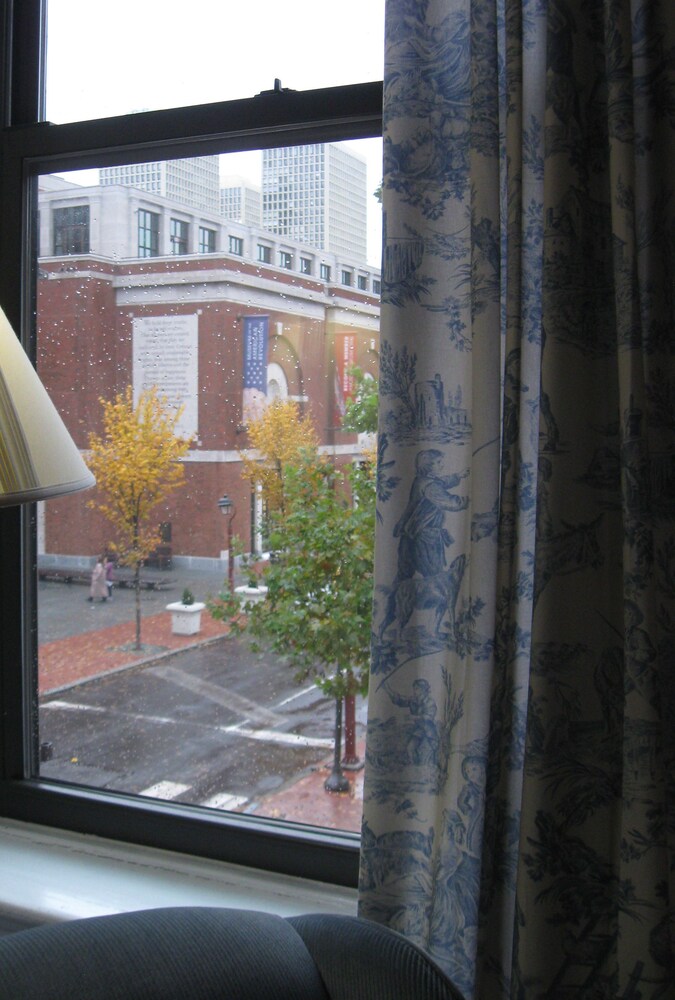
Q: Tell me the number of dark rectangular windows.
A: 12